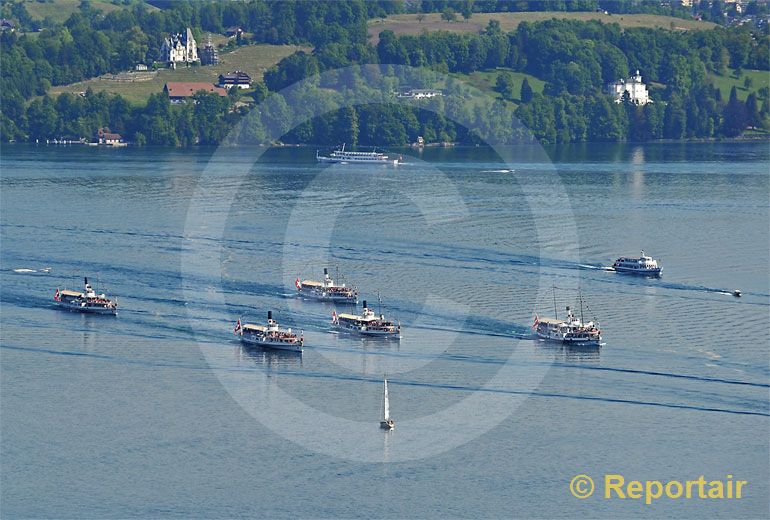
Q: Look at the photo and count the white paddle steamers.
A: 5